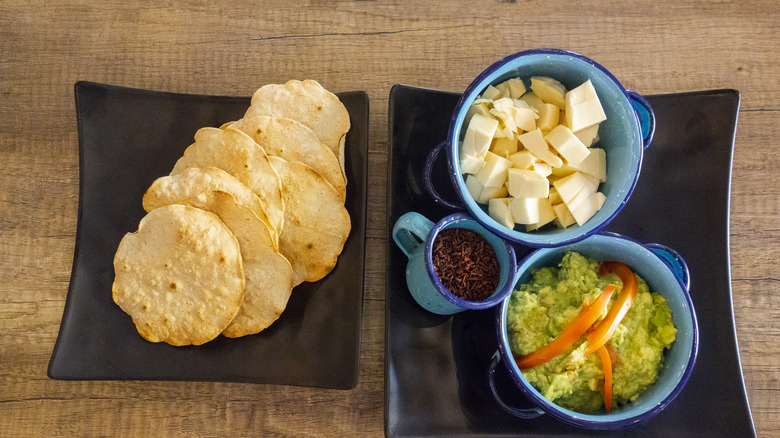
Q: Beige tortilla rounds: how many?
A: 7